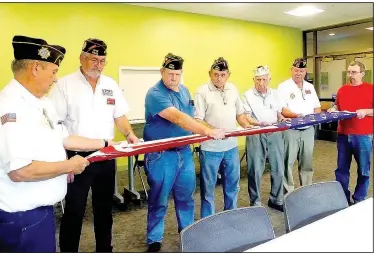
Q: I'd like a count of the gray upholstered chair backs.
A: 2